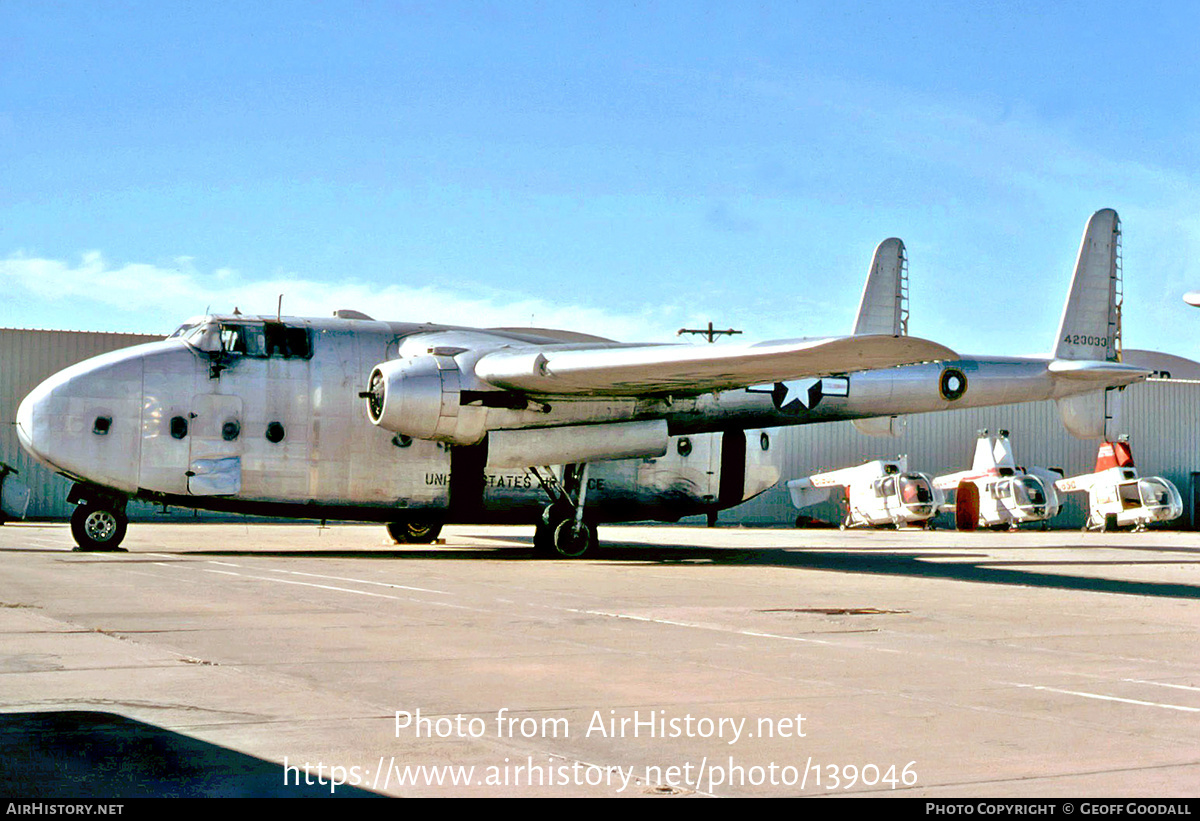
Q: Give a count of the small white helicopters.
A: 3